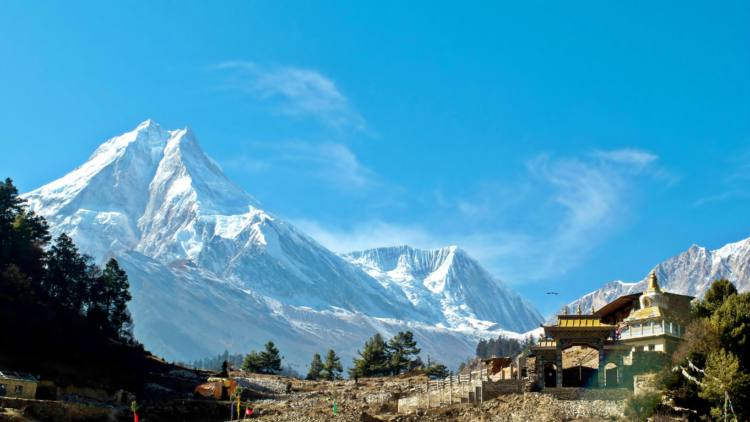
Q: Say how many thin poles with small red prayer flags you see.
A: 2